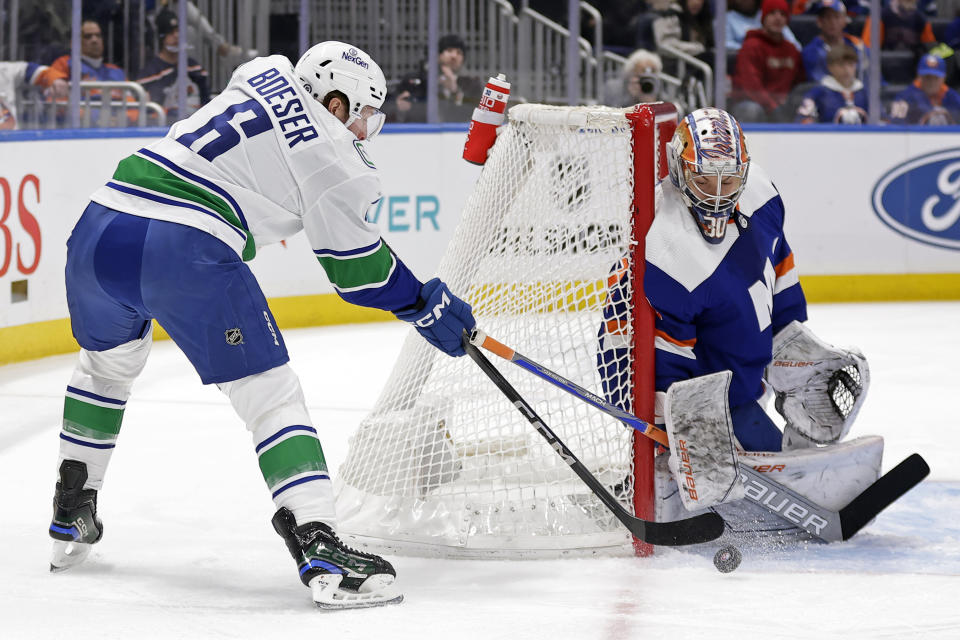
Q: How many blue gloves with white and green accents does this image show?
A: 1